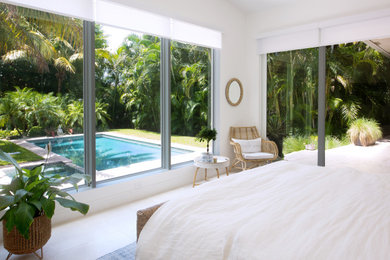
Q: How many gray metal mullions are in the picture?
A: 3